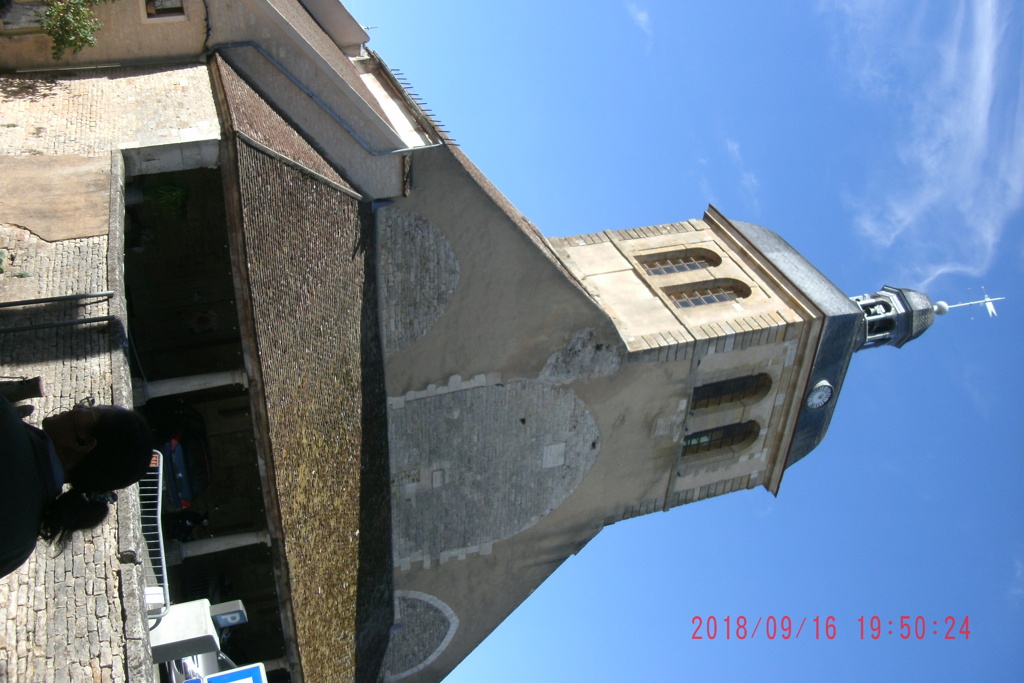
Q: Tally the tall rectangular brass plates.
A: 0